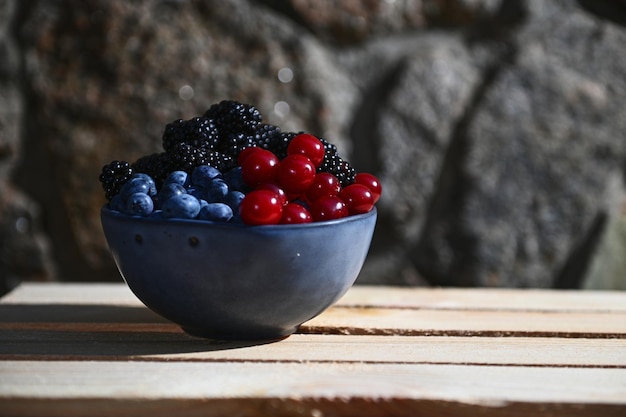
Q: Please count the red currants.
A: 11